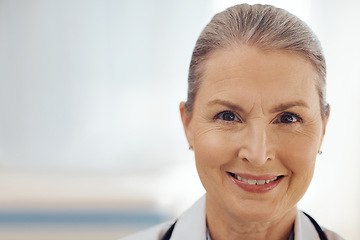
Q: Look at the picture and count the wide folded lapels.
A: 2